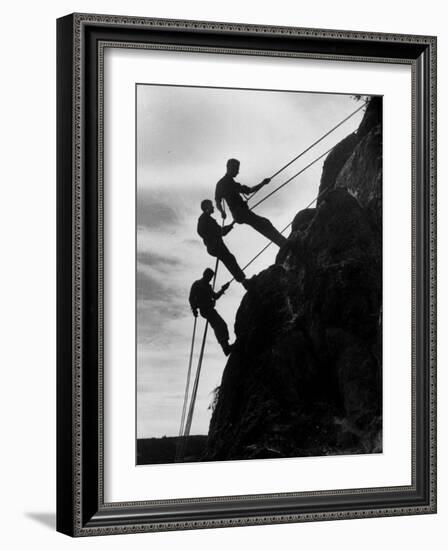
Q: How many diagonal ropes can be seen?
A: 3